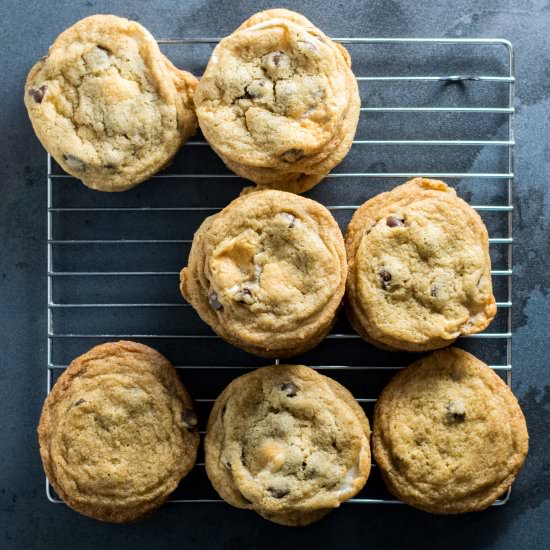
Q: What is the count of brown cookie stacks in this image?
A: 7